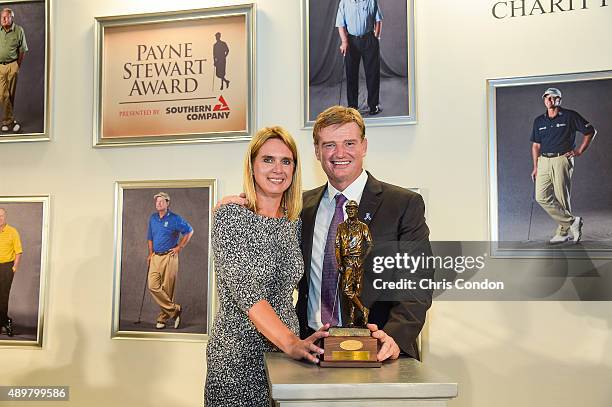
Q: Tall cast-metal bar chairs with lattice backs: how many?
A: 0